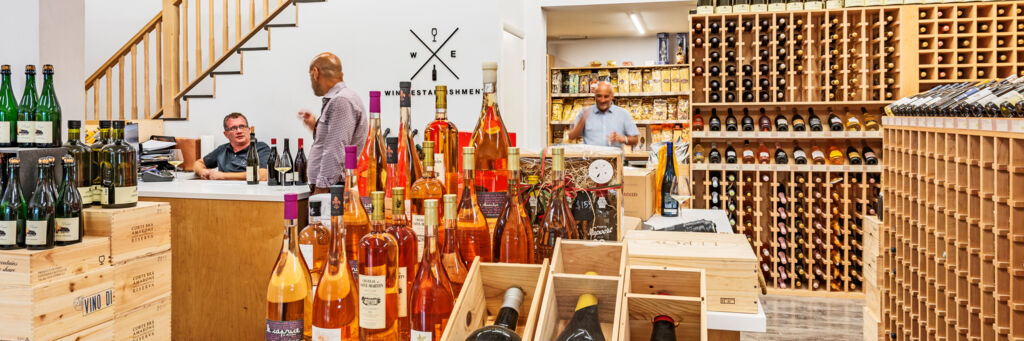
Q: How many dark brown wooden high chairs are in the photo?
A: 0